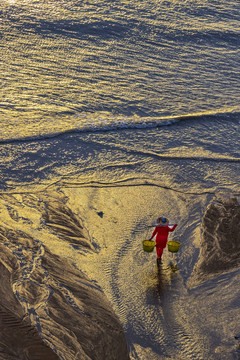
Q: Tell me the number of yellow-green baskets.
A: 2